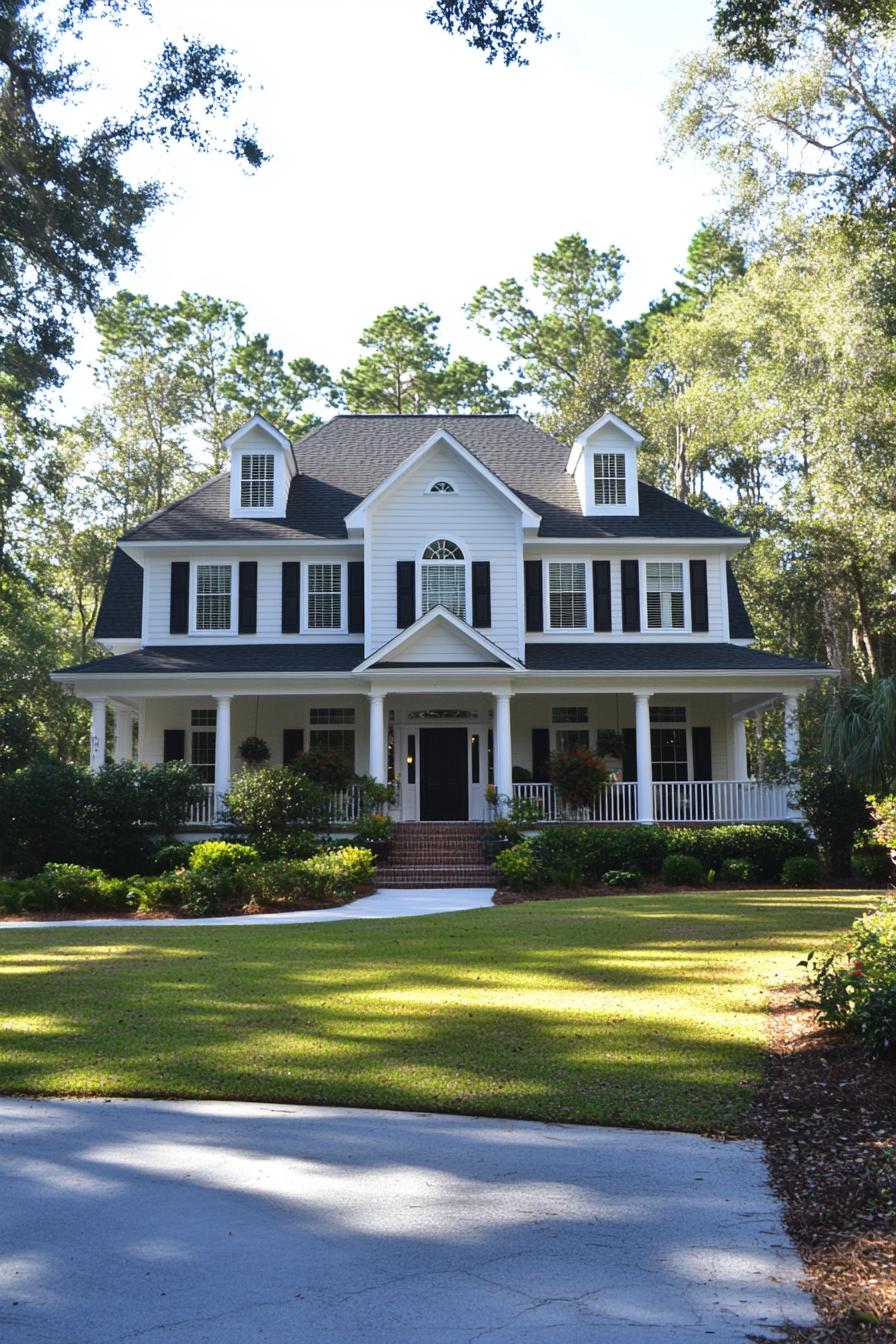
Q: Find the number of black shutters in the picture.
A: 15